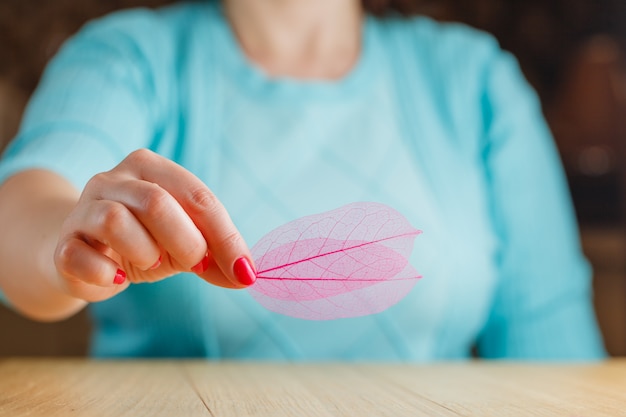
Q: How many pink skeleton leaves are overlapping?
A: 2